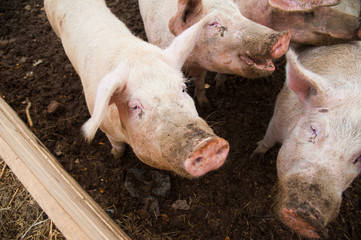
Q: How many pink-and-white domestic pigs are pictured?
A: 4